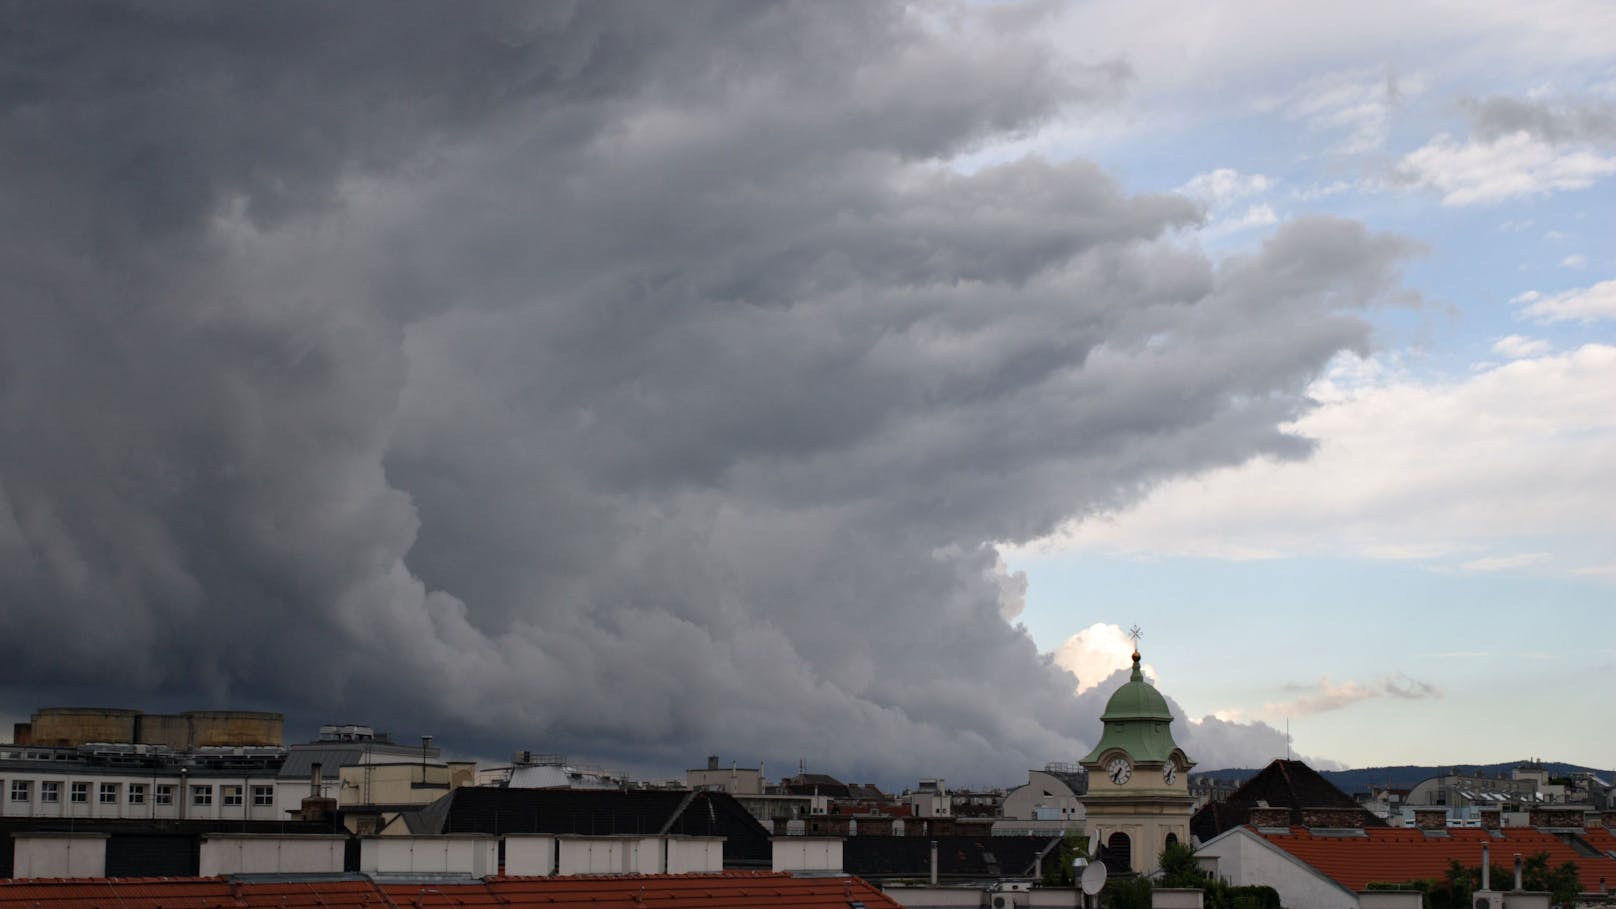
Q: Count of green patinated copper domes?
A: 1